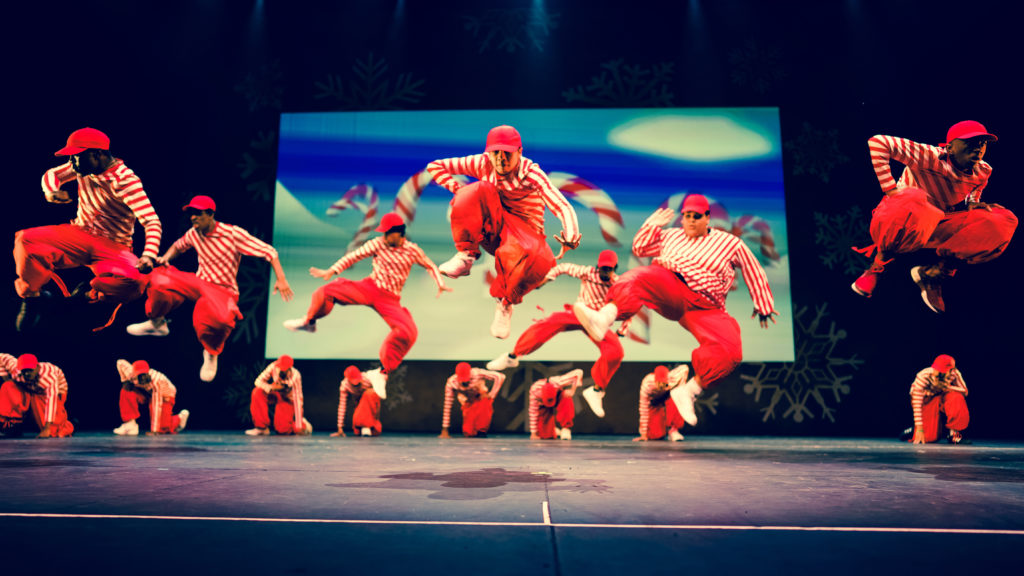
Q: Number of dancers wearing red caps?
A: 15